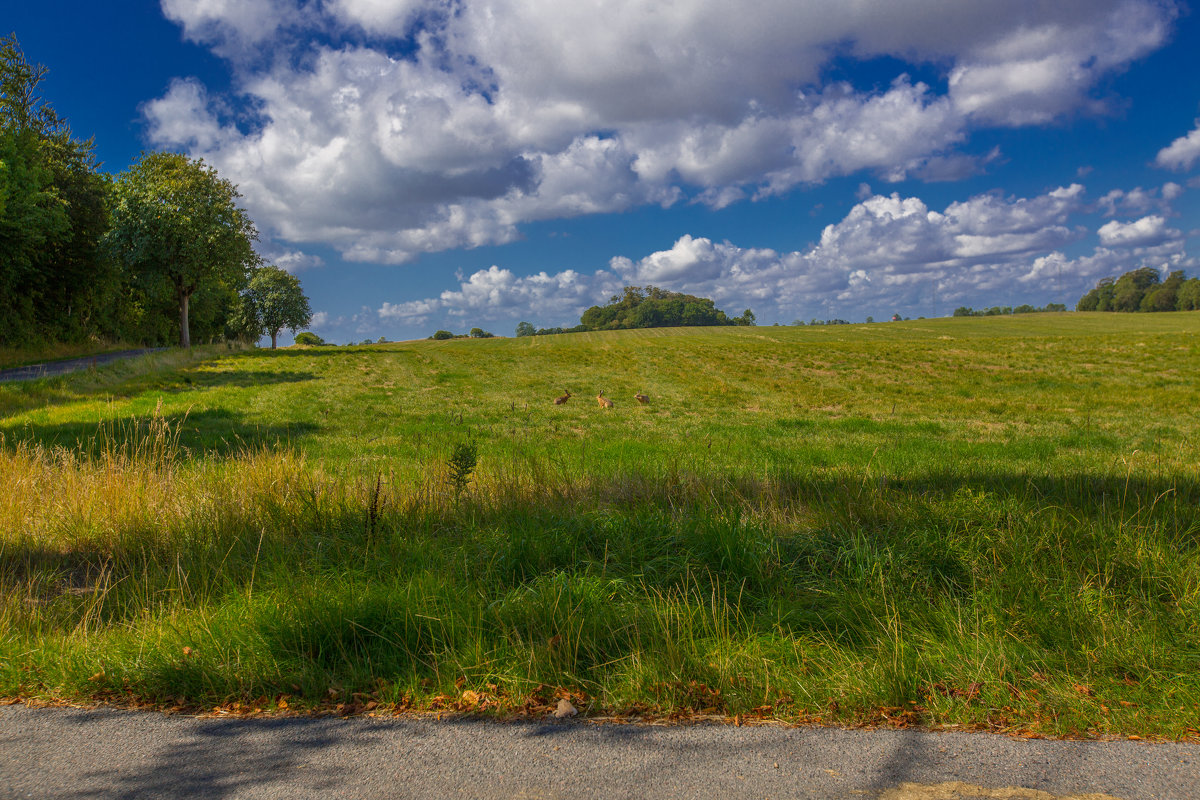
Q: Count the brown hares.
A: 3